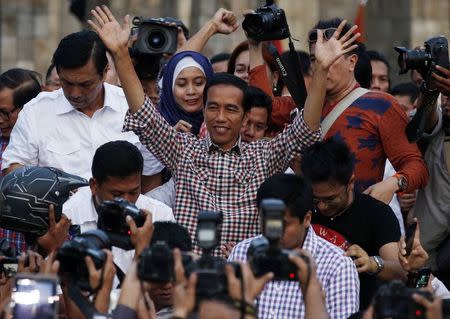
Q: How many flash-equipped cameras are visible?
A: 2